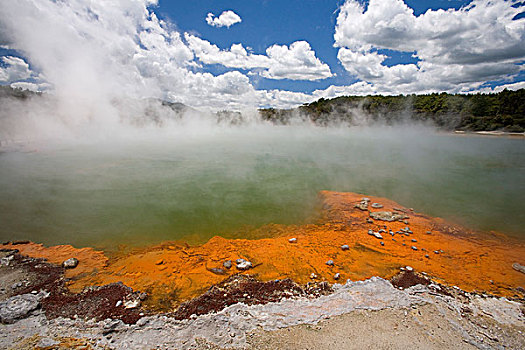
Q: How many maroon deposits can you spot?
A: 3